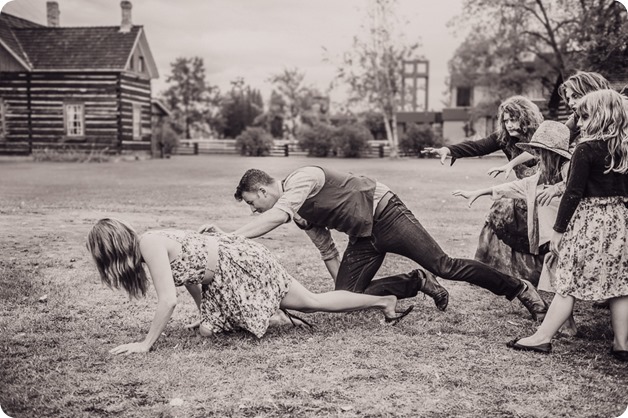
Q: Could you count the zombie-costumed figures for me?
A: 4